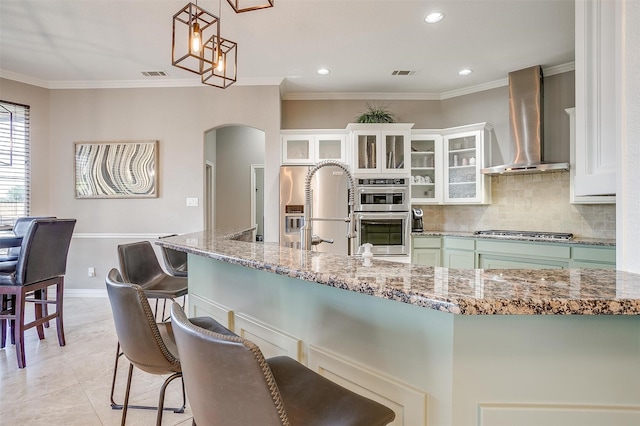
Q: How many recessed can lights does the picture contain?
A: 3